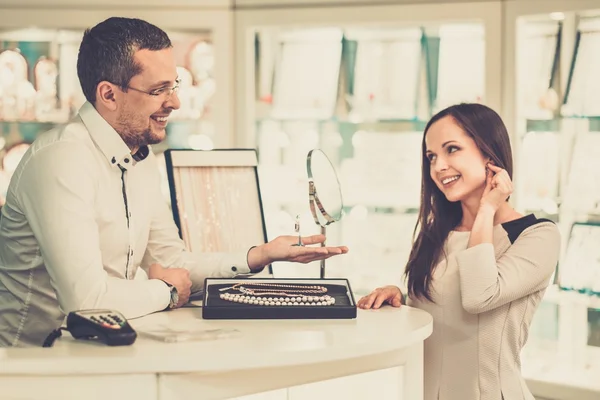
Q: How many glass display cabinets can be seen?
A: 3